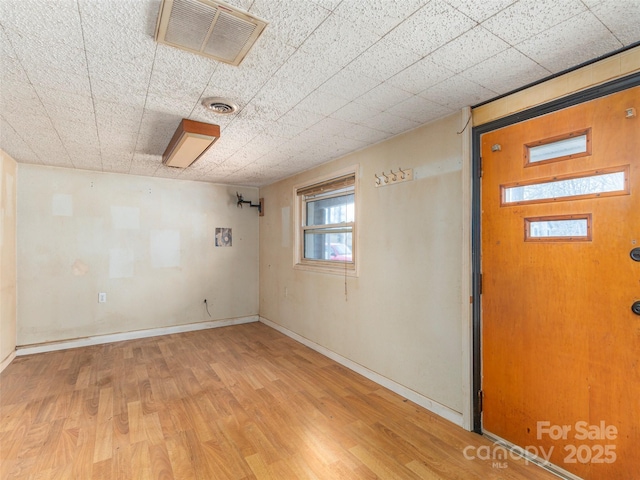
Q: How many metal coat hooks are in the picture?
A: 4